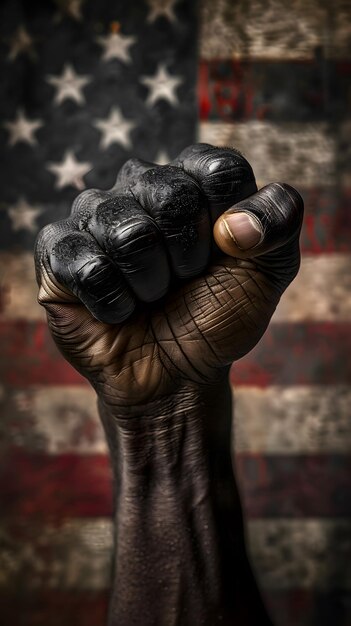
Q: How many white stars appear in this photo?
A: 11